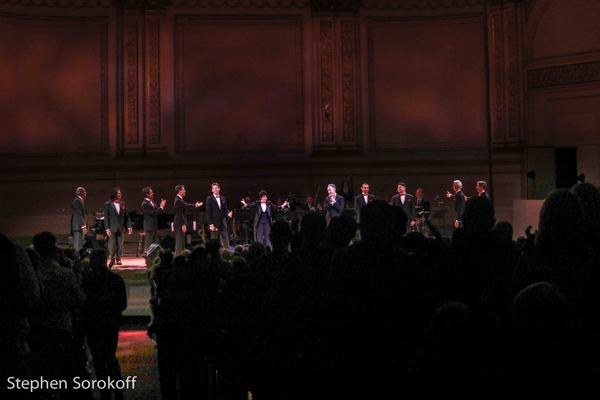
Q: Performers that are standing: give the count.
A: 11